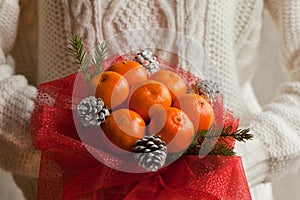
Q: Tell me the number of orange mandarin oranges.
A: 7